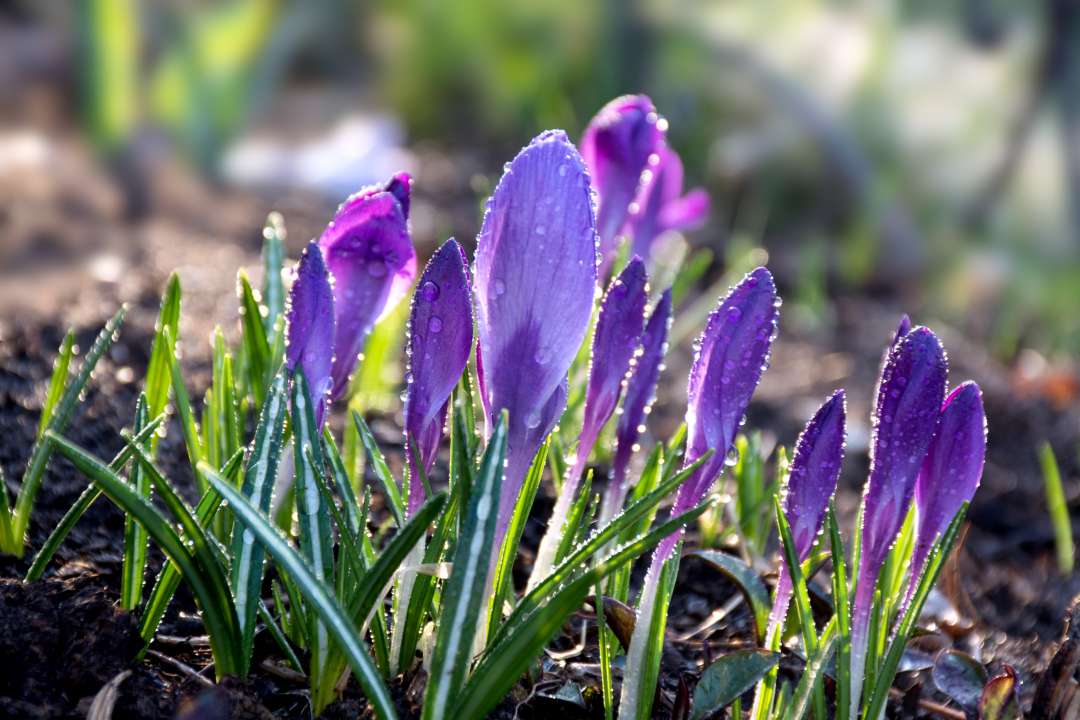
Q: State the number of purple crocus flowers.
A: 12